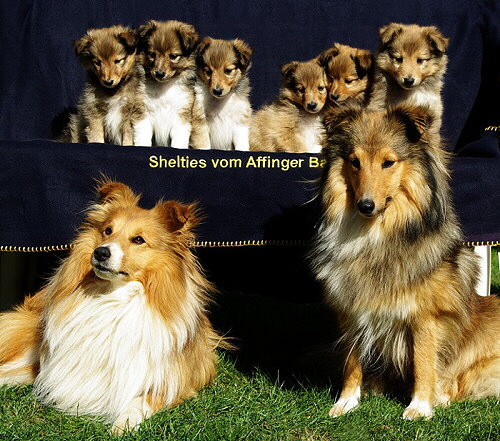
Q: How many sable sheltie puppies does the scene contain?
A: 6